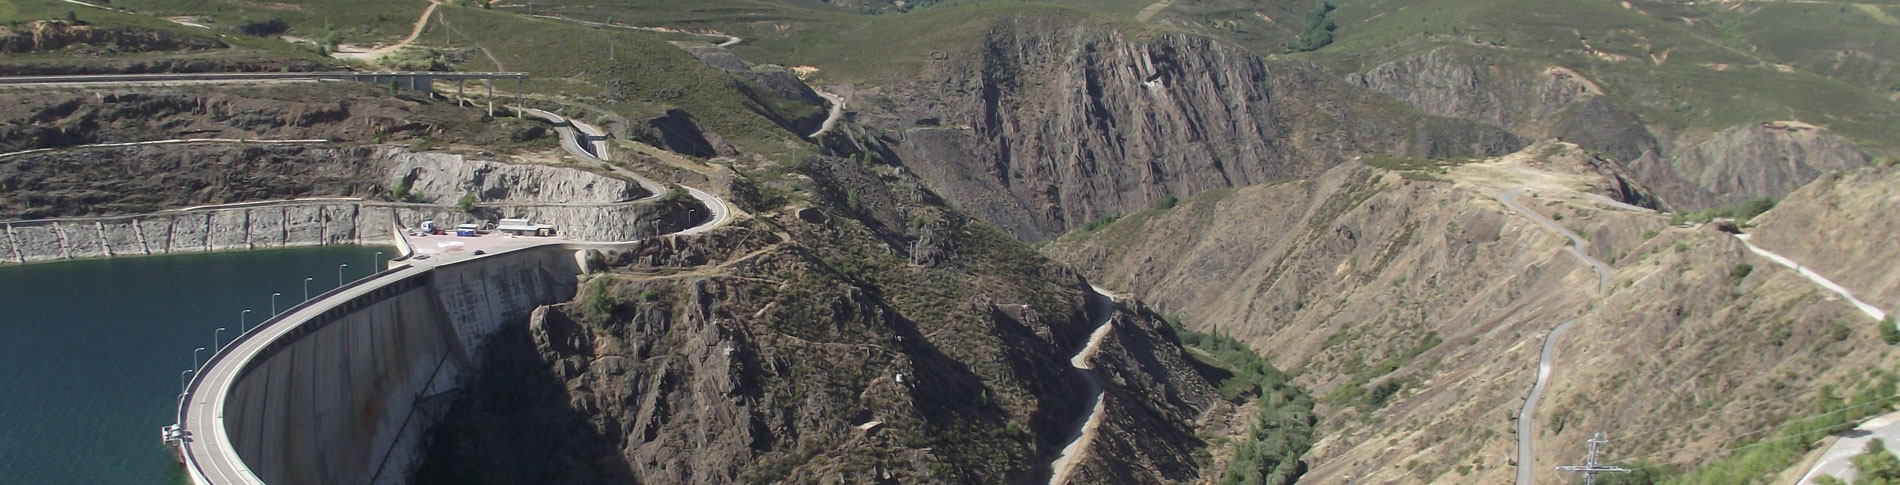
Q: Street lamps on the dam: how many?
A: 9